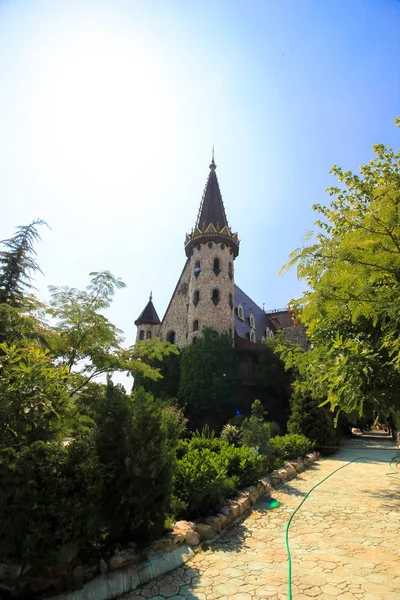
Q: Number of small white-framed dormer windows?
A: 3